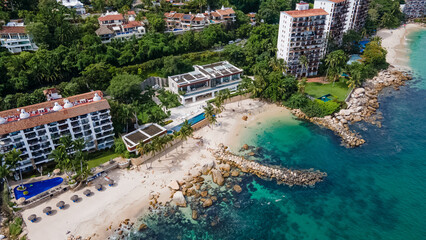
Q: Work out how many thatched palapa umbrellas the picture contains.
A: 7